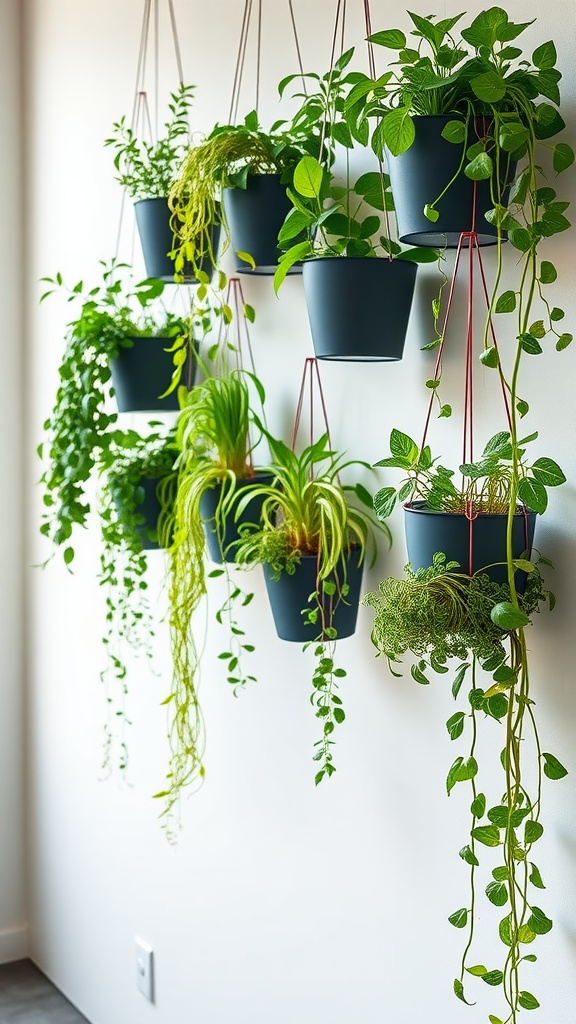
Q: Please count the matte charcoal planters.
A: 9